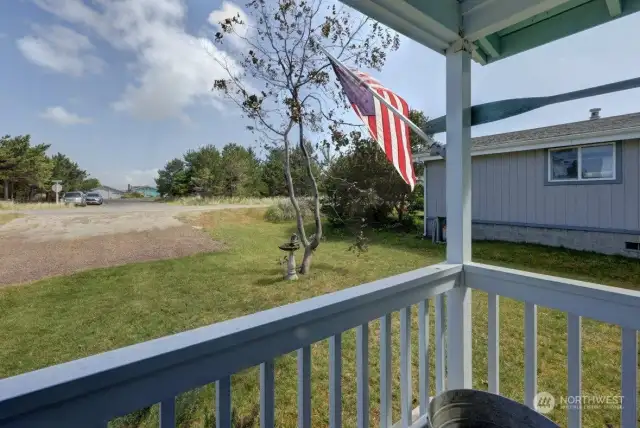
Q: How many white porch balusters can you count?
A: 14